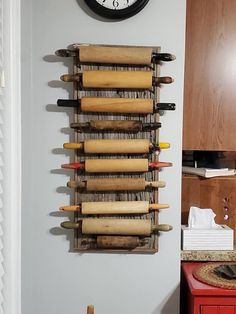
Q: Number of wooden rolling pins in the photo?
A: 10